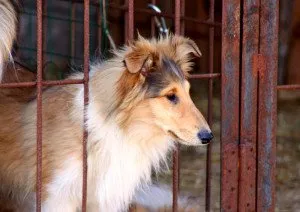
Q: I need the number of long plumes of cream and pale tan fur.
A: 1